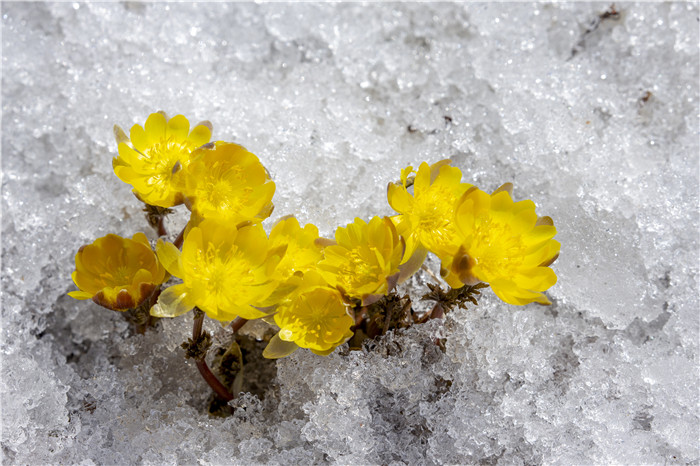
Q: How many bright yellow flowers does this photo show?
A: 9